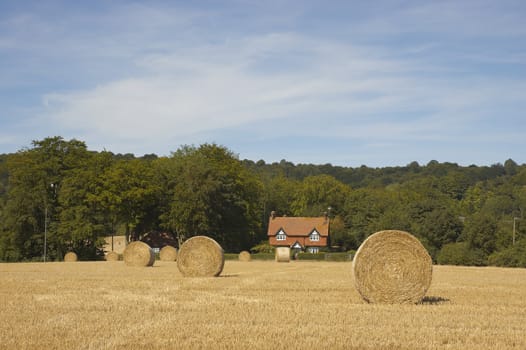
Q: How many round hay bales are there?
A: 8